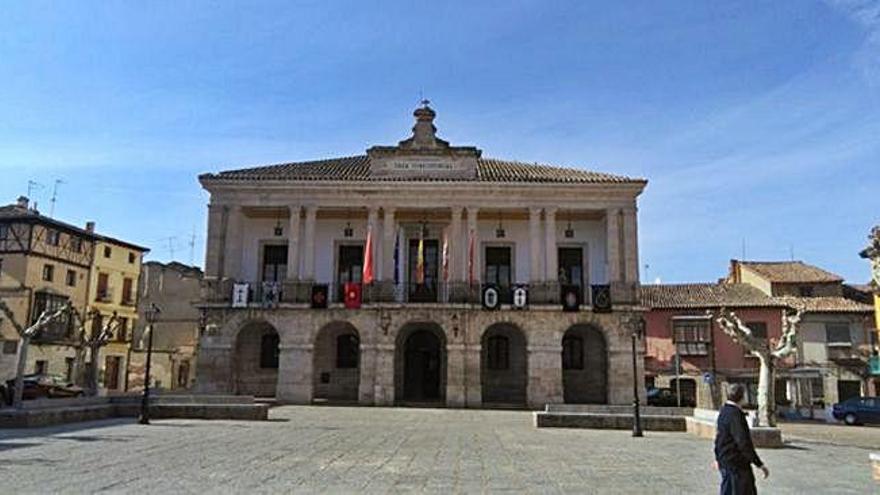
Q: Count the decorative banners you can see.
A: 8